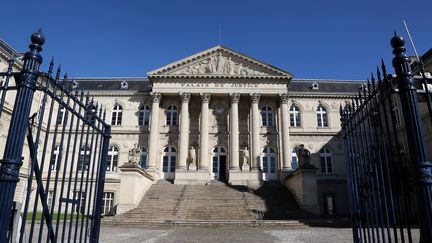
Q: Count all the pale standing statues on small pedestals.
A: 2